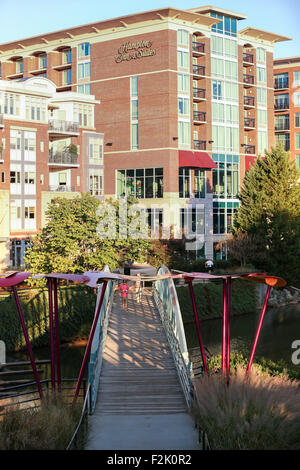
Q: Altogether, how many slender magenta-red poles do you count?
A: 8